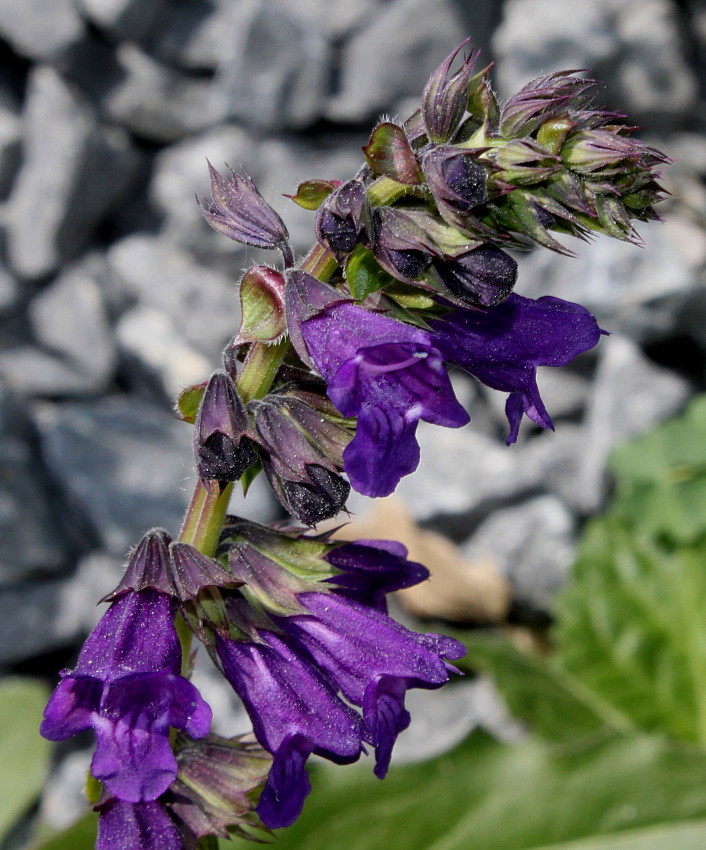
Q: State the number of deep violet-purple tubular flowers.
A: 7